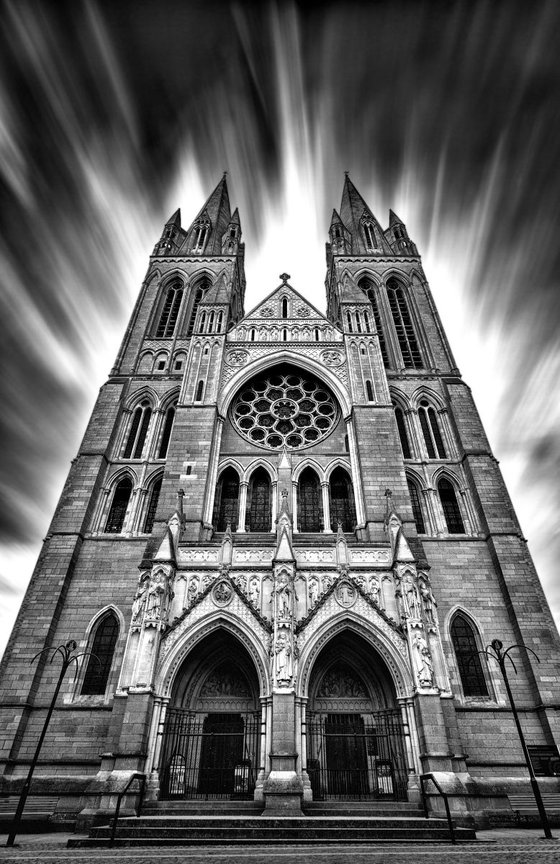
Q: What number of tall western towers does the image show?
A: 2